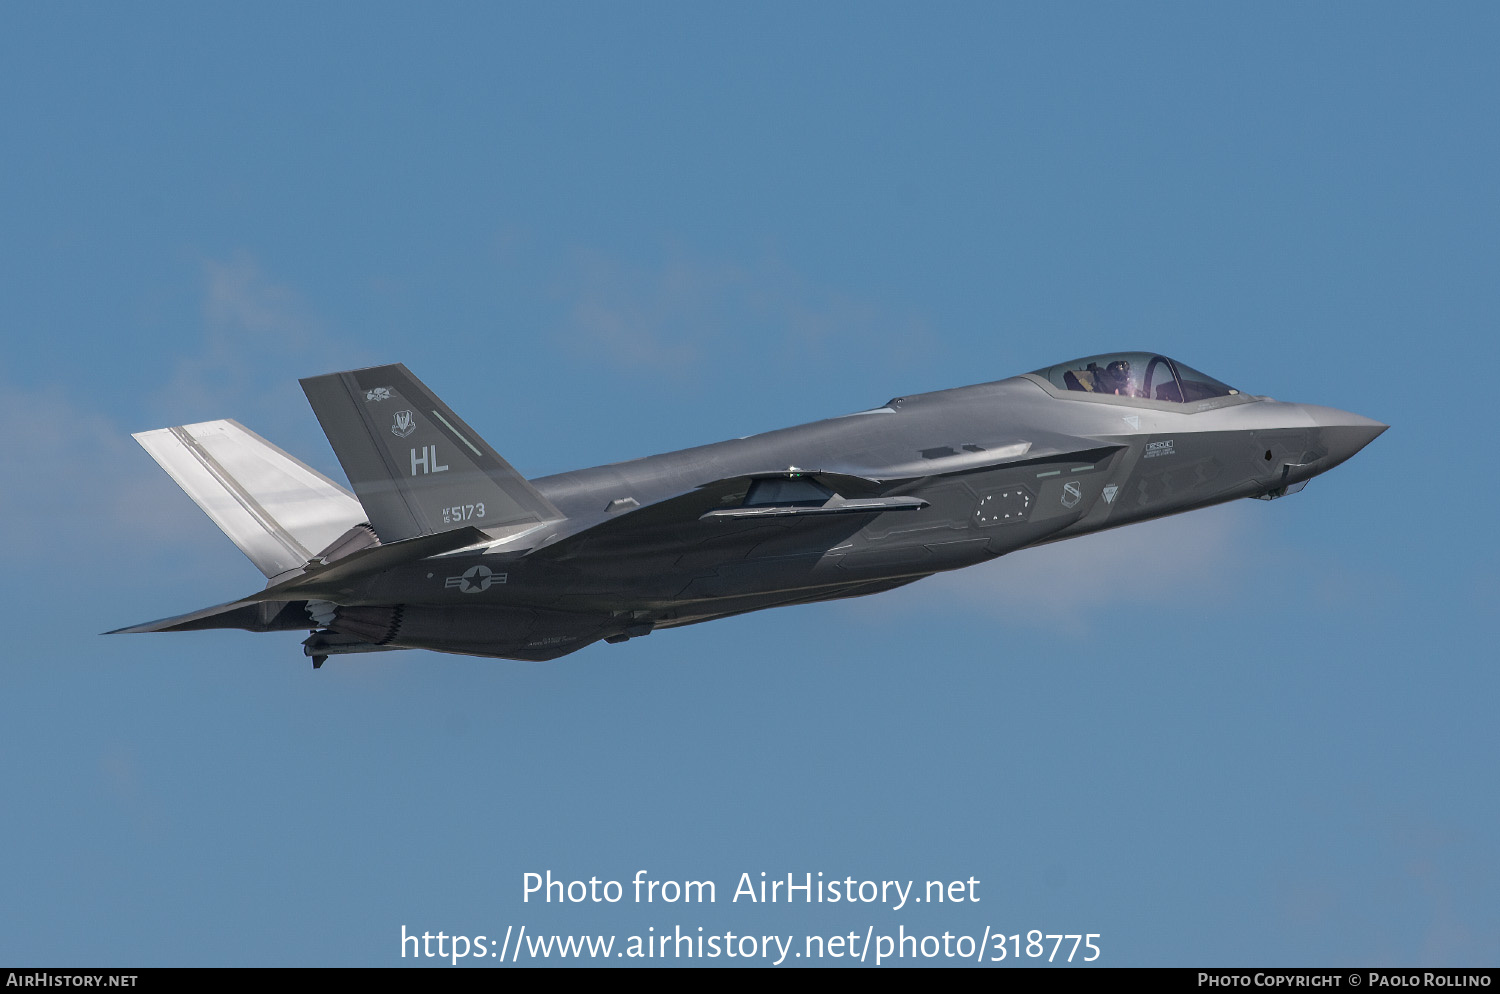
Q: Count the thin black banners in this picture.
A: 1